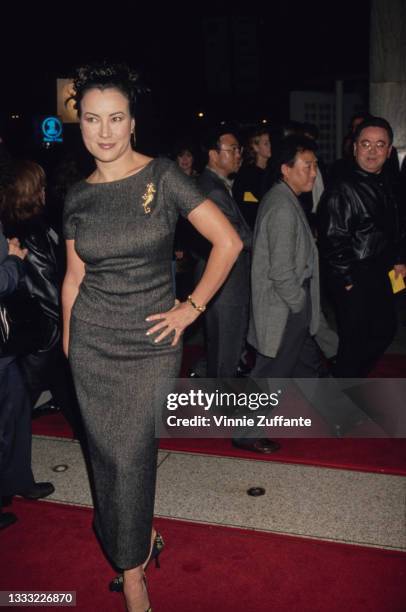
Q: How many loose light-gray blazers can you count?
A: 1